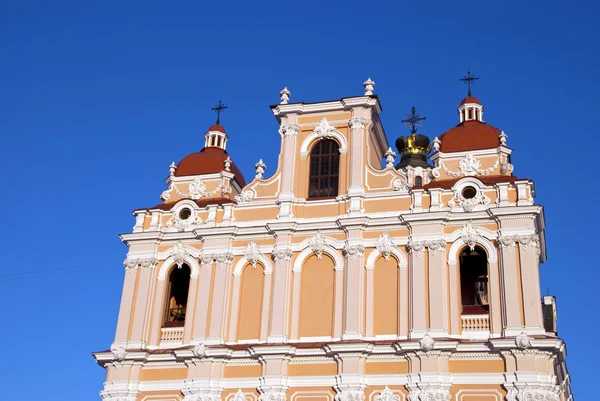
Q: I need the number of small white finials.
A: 8